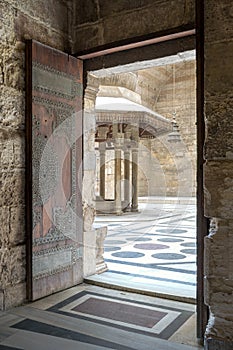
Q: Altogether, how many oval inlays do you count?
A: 10